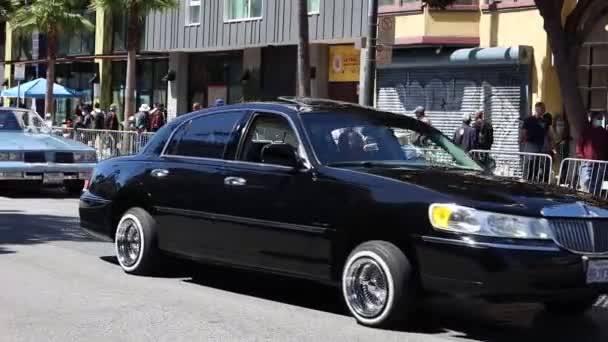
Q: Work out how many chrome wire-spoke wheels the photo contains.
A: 2